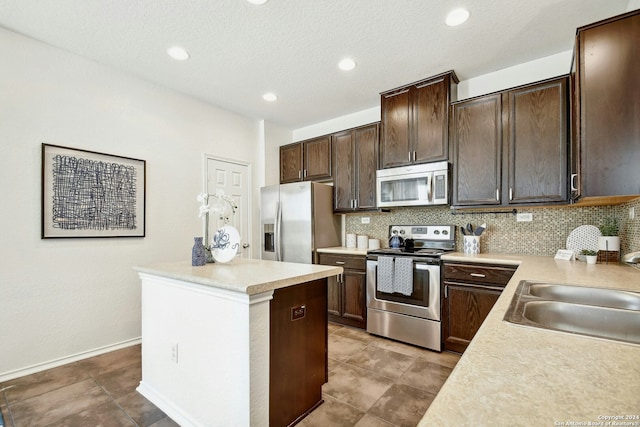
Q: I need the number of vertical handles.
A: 15